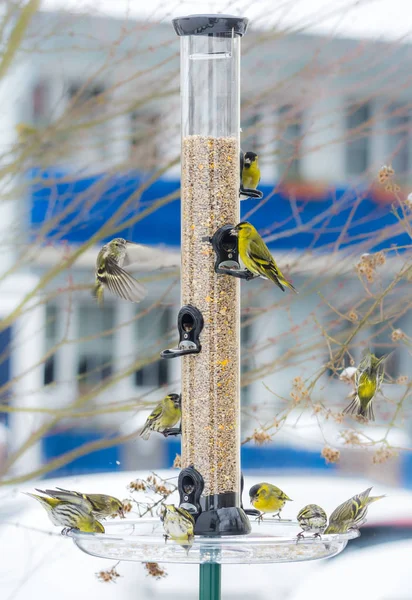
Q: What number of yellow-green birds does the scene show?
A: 11